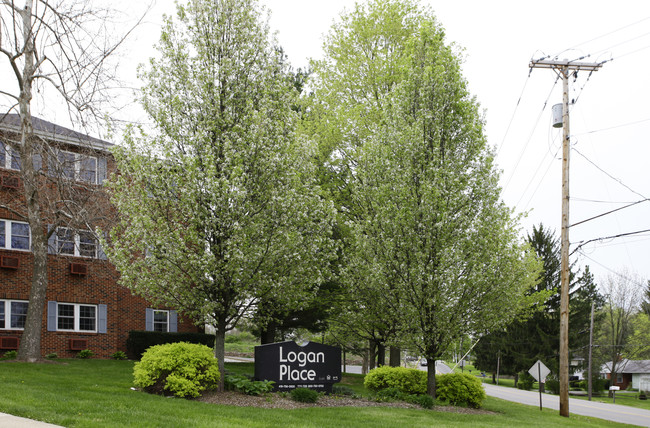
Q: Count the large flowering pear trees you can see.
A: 2